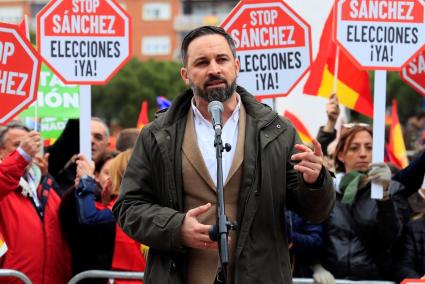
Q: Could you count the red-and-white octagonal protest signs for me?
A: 5